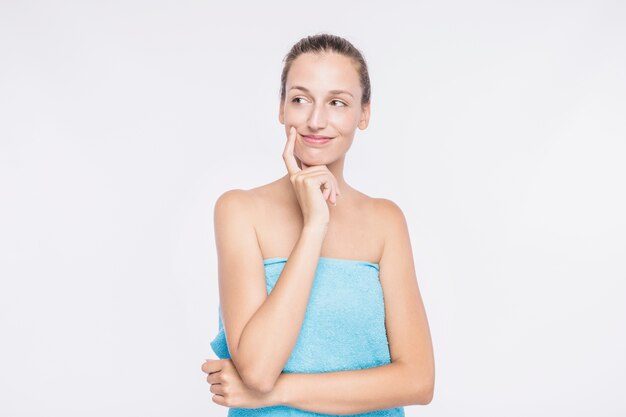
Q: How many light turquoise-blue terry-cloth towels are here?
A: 1